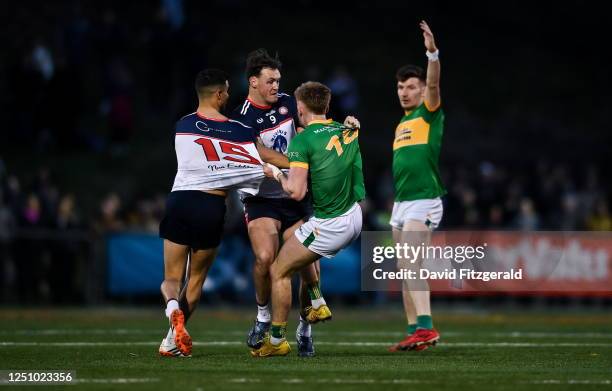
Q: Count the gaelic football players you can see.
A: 4